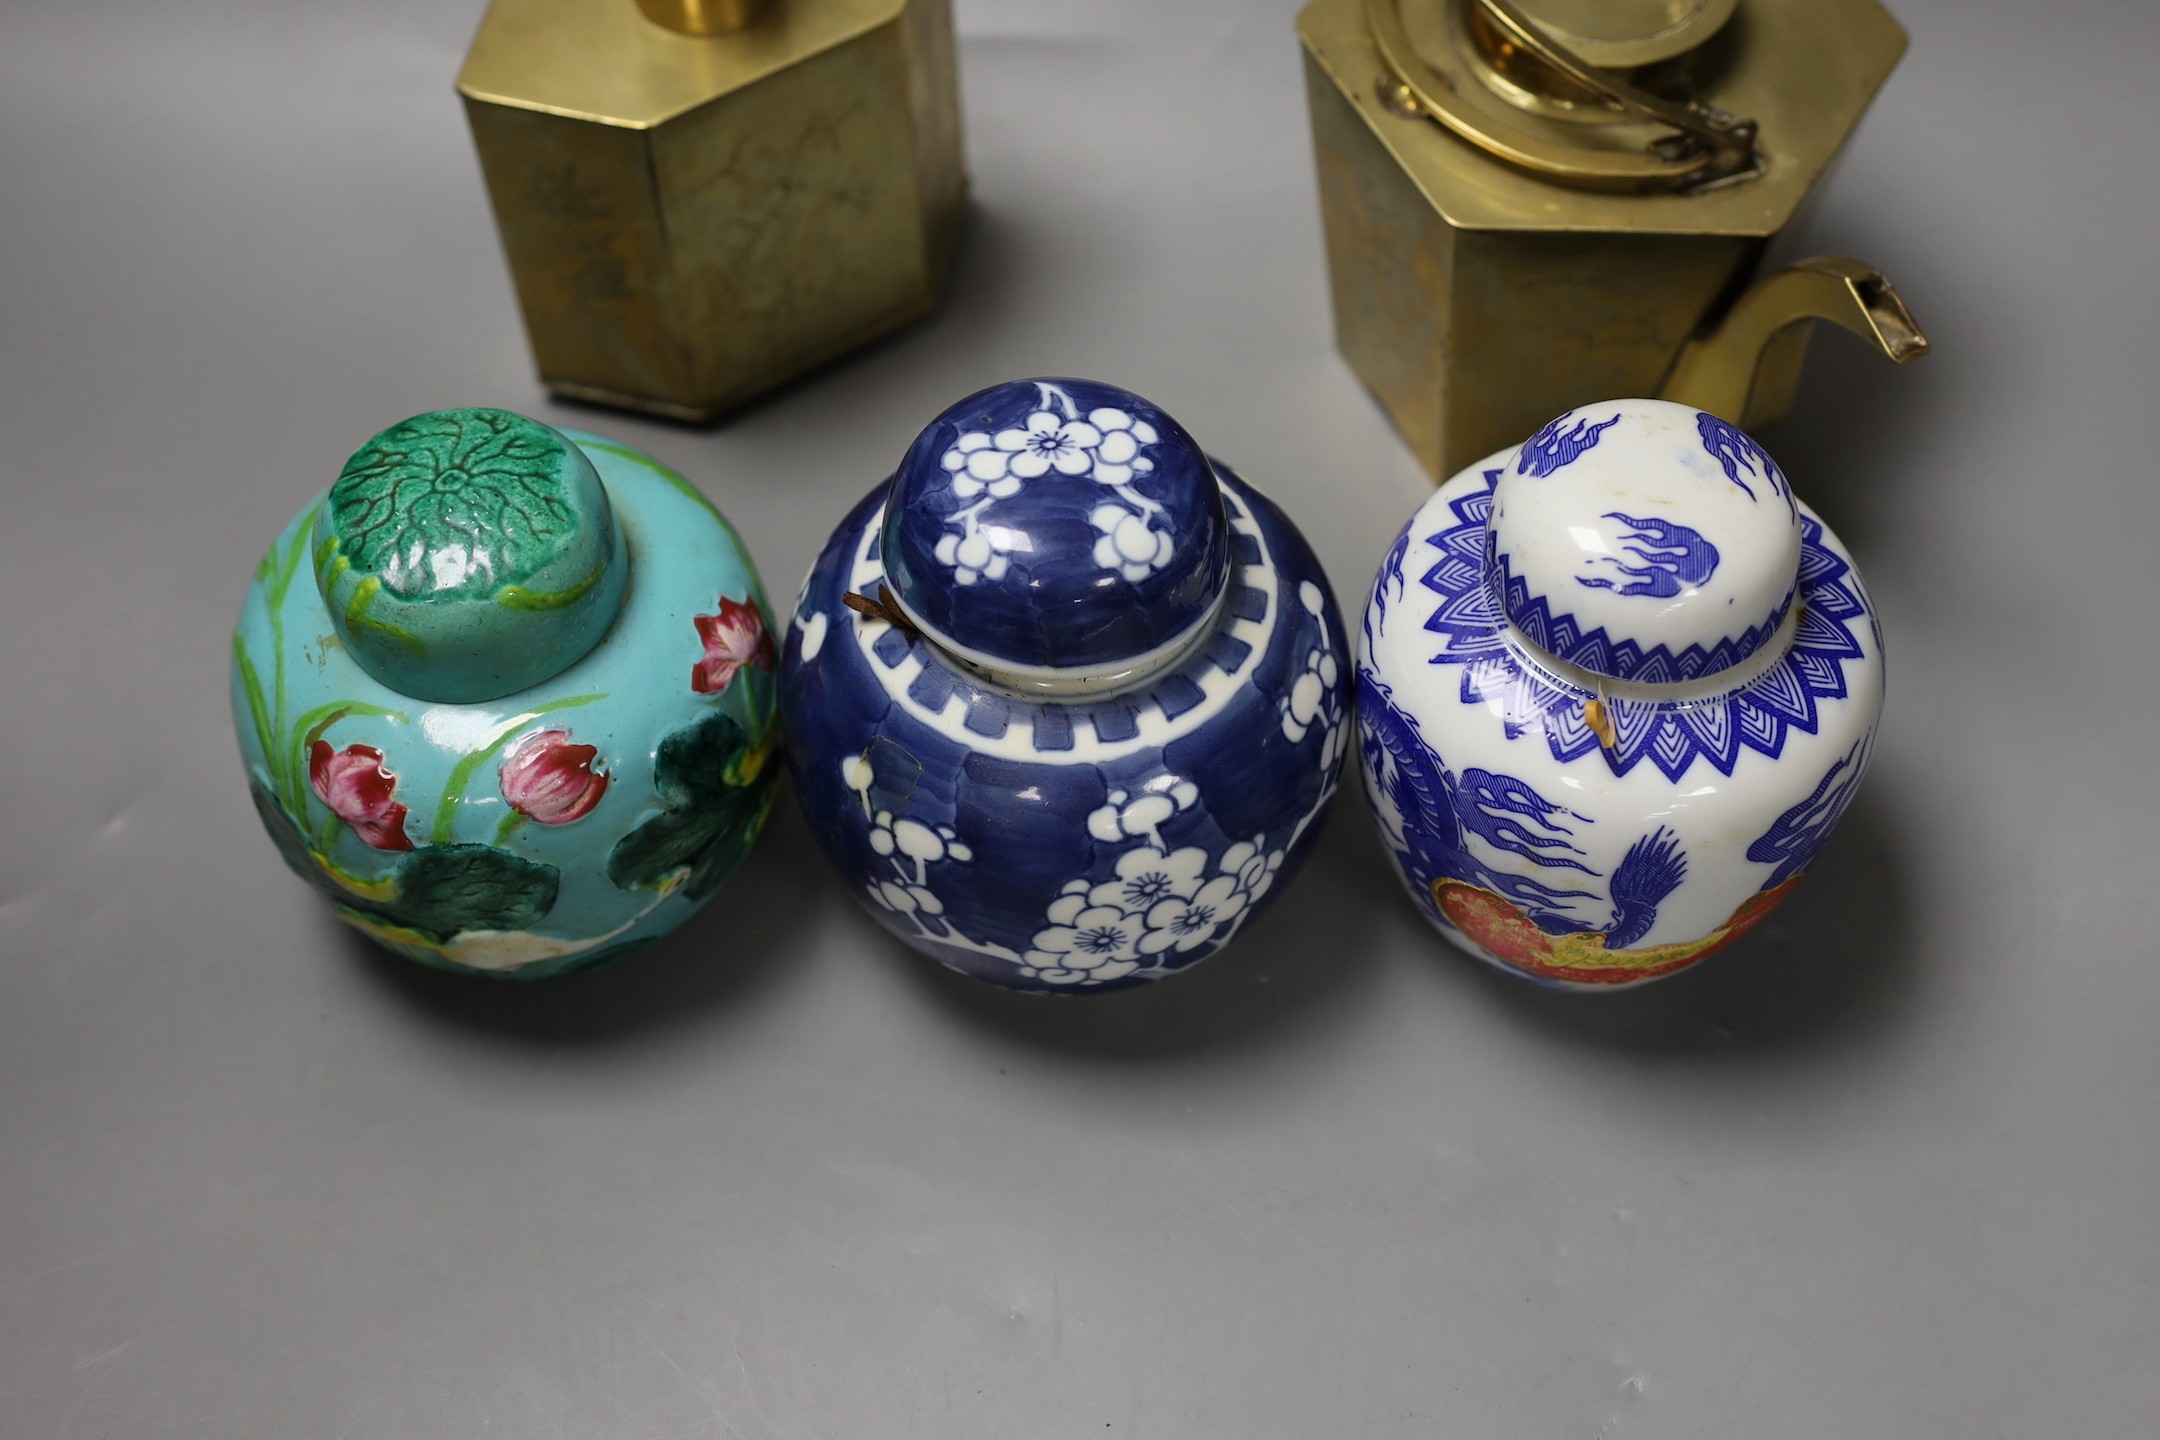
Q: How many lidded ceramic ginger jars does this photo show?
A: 3